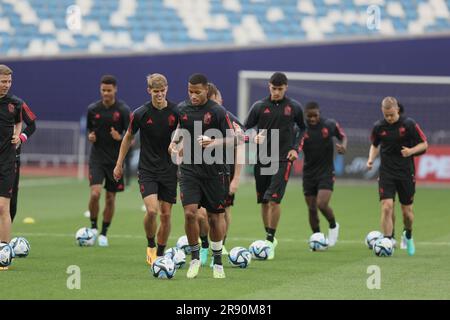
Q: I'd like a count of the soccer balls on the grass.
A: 11